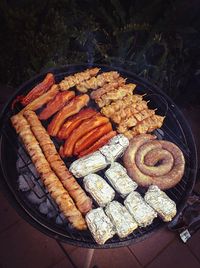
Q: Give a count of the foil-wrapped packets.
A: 8